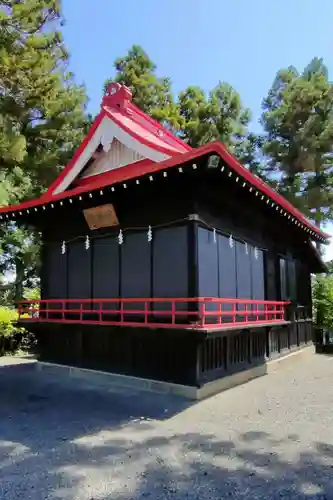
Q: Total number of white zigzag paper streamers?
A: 8